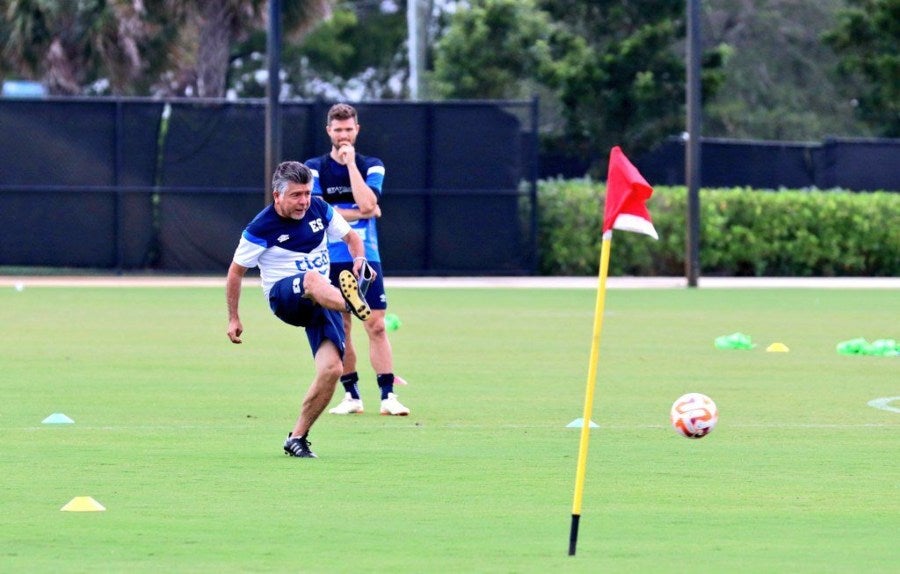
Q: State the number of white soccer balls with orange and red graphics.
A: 1